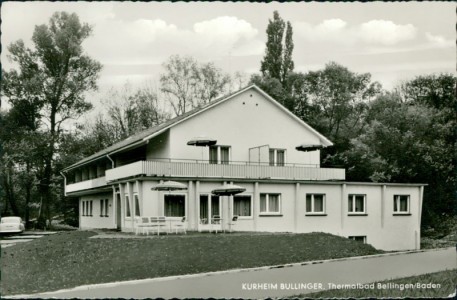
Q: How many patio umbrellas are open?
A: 4